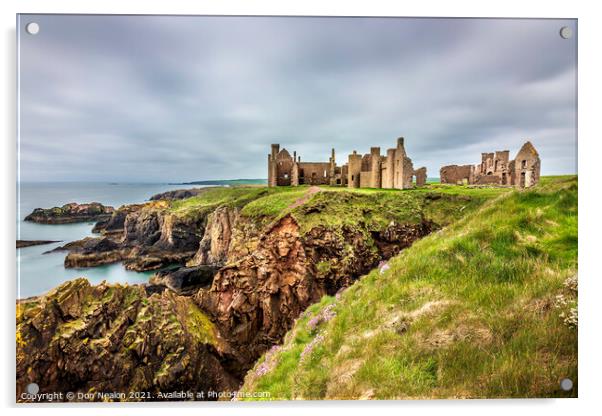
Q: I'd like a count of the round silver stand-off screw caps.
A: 4